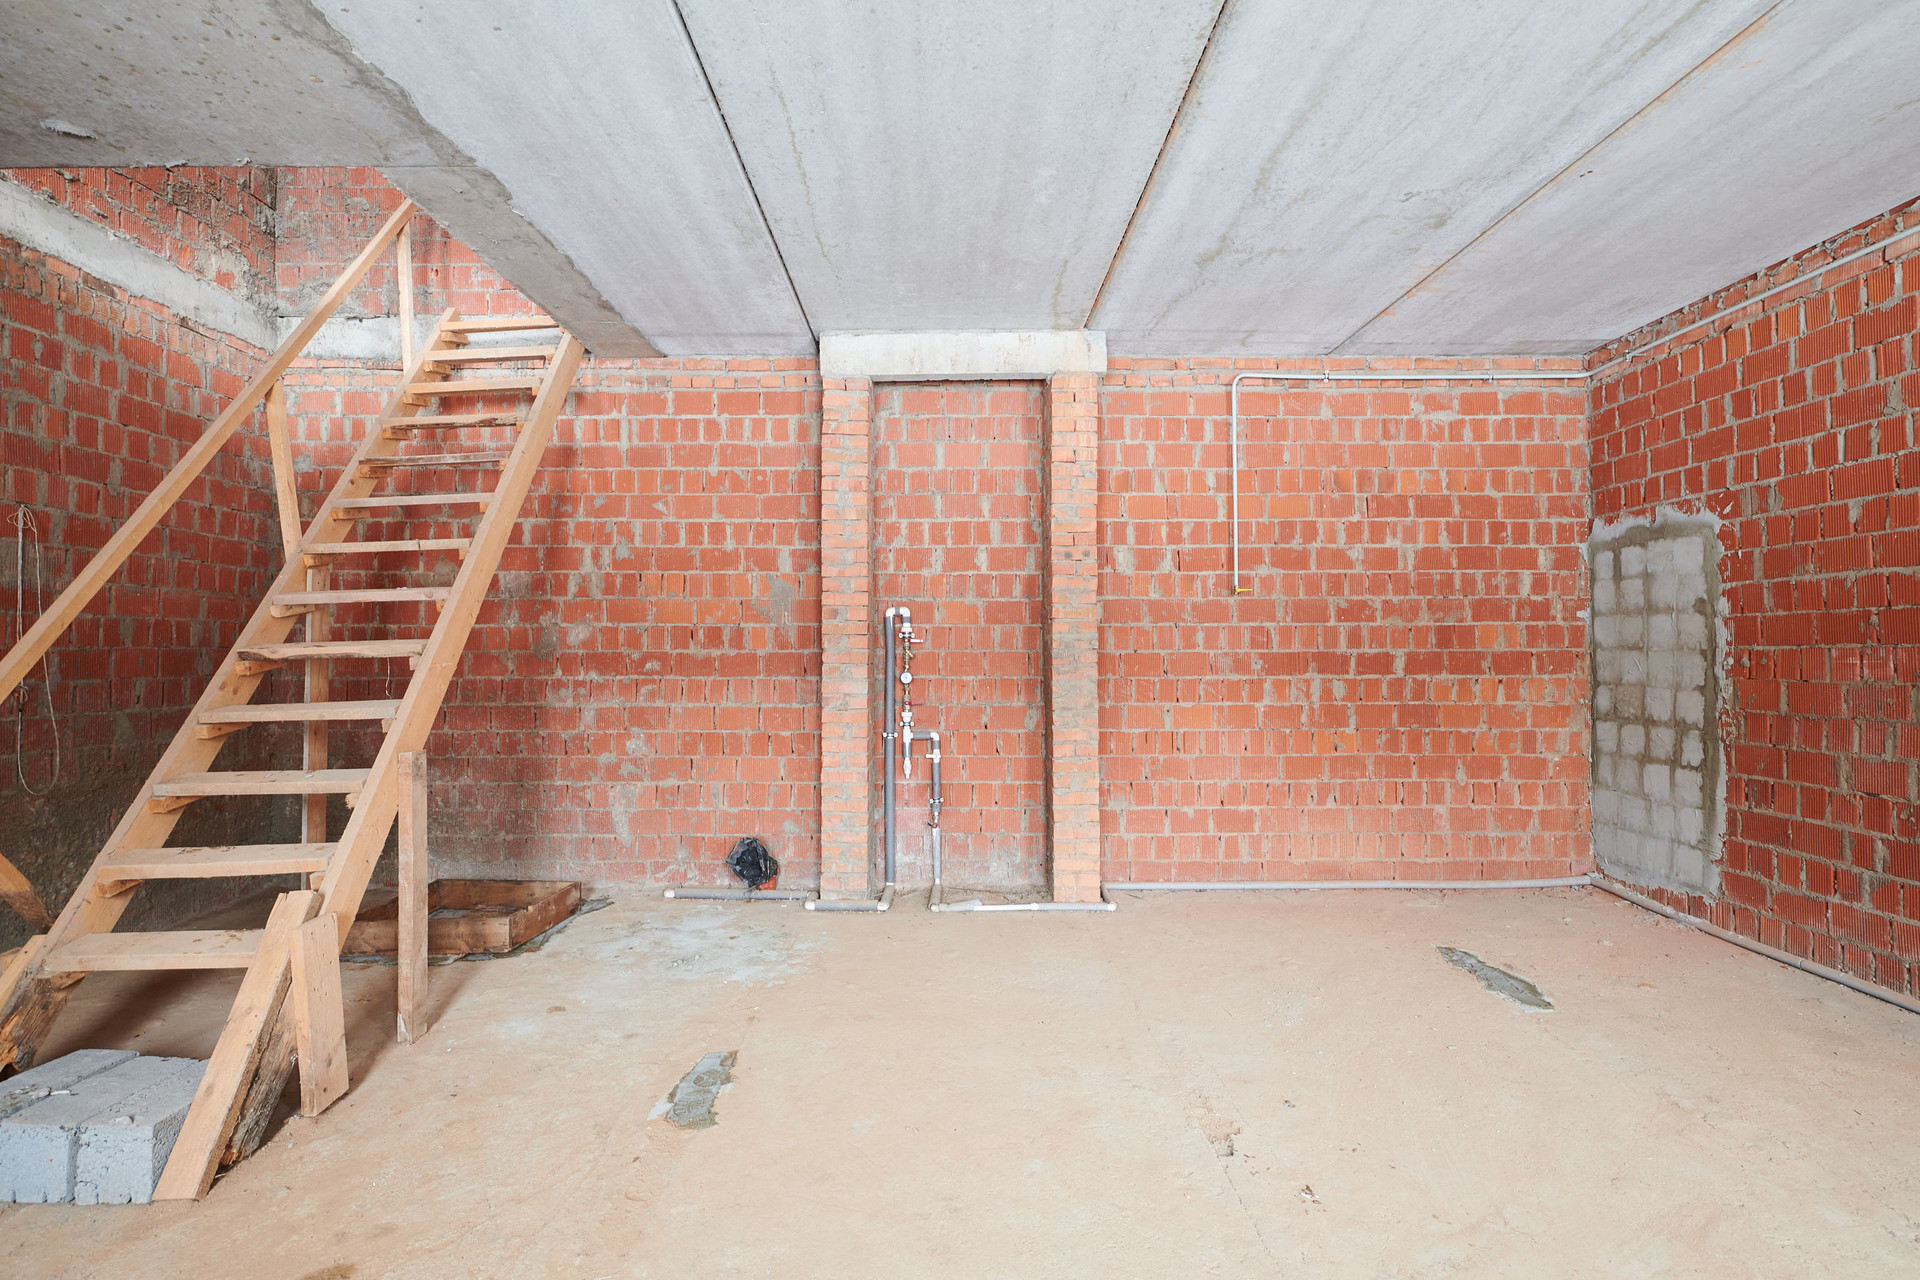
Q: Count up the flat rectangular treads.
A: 13